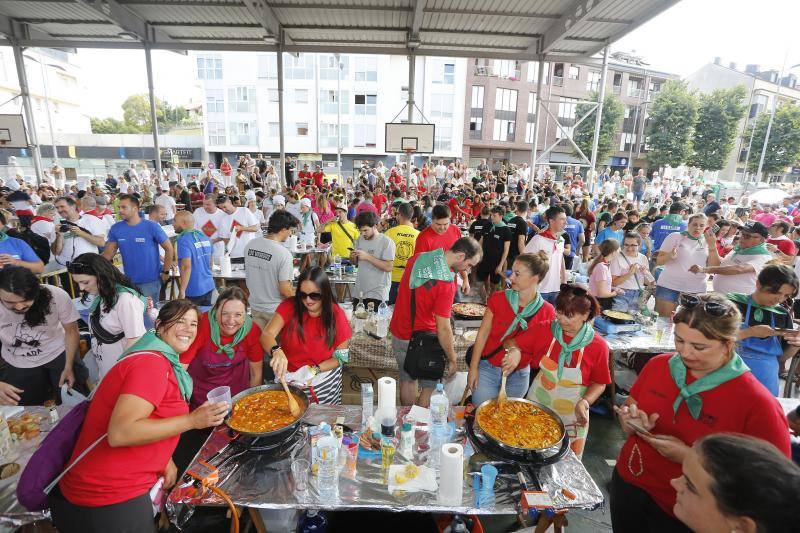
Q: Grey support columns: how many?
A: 6